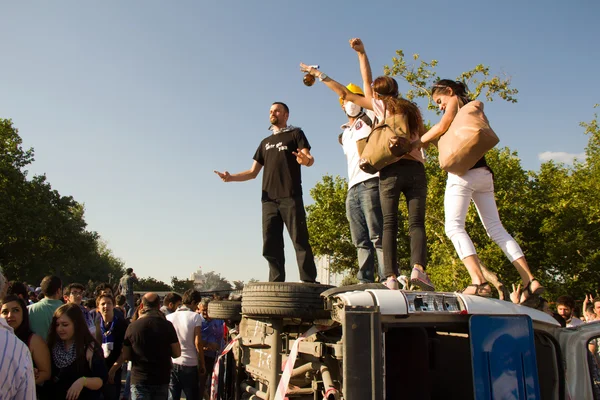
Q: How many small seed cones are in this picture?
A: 0